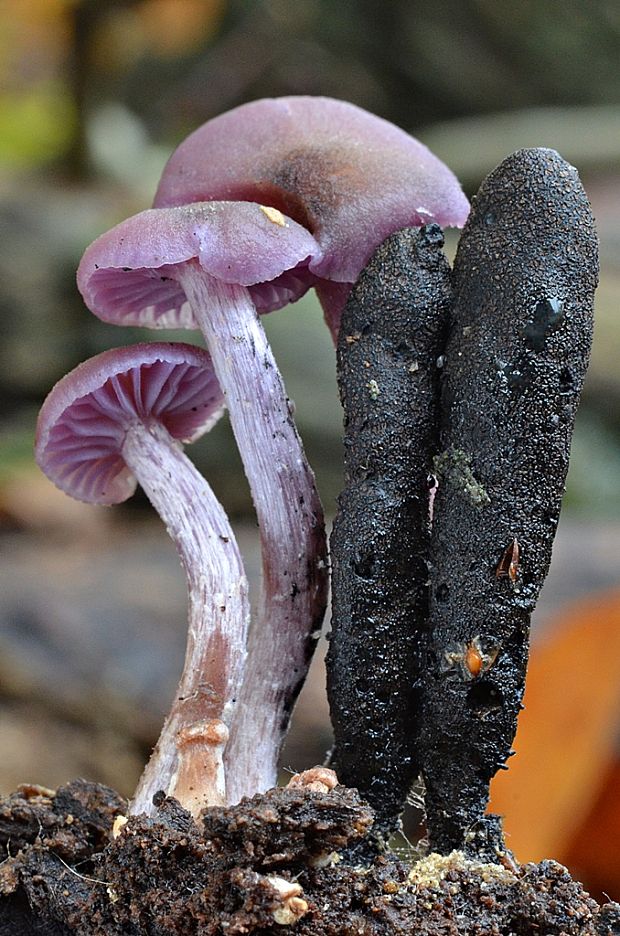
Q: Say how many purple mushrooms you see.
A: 3